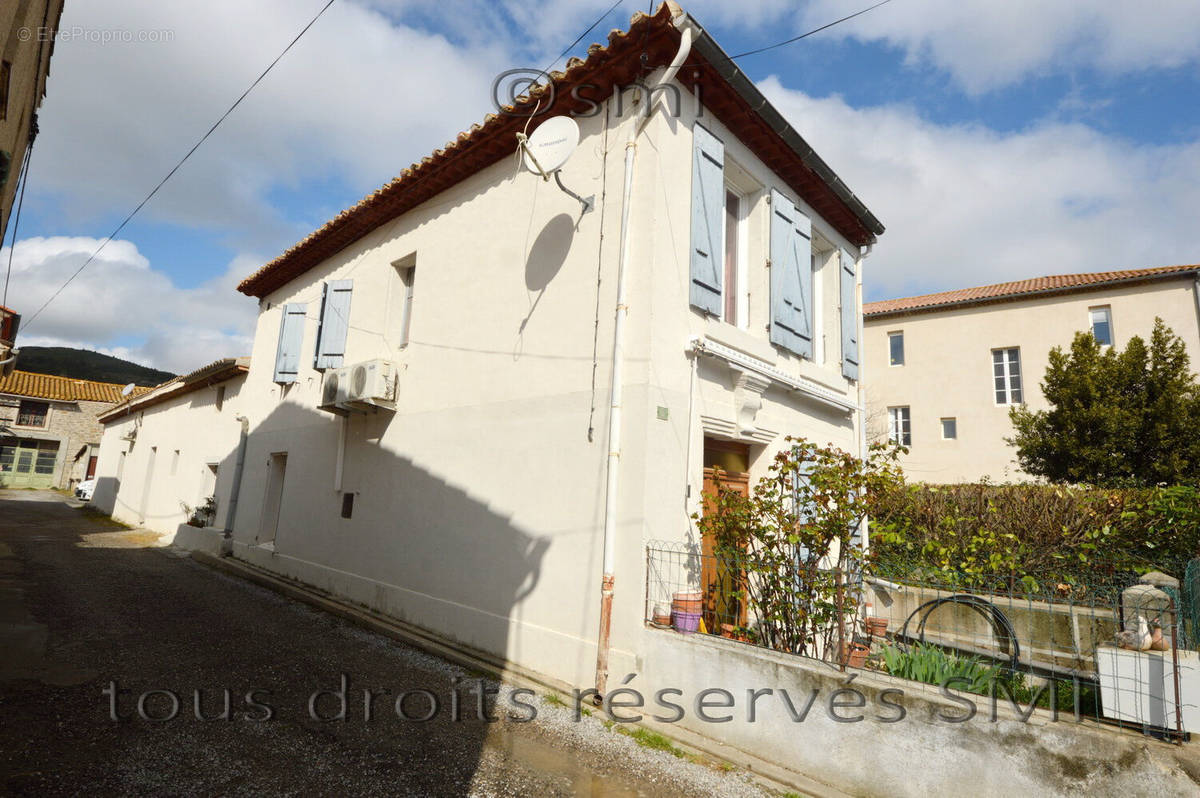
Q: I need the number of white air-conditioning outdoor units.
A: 2